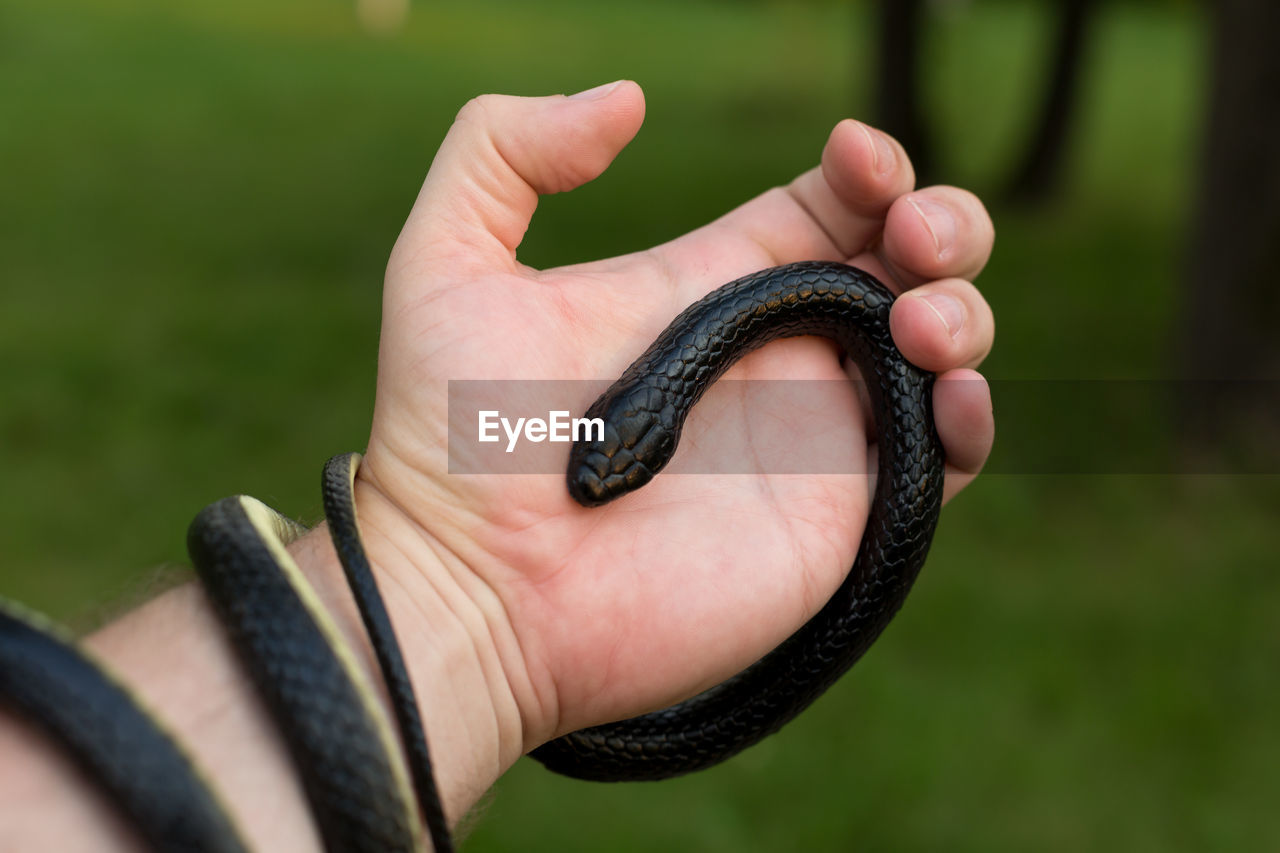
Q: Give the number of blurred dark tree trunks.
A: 3